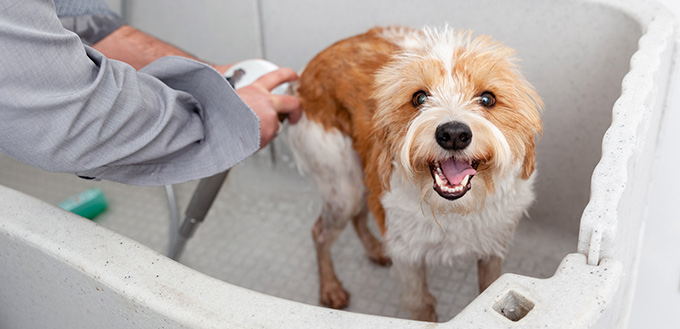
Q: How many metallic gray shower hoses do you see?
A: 1